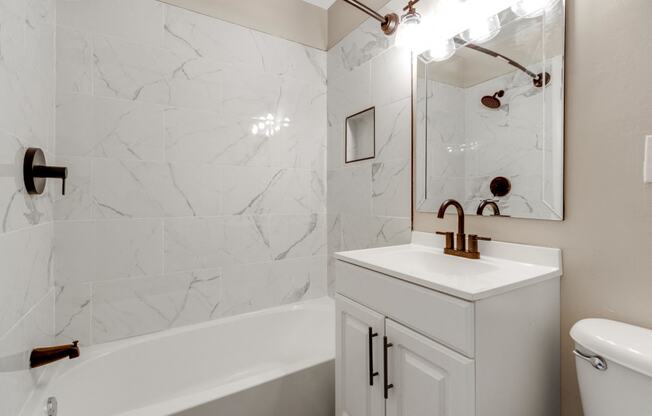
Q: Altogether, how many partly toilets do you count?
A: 1